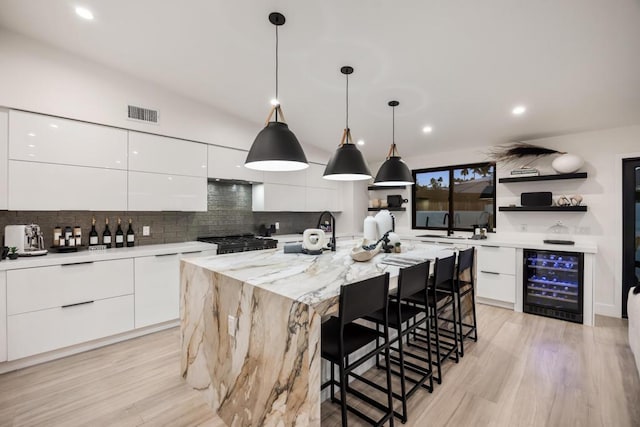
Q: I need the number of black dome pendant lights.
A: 3